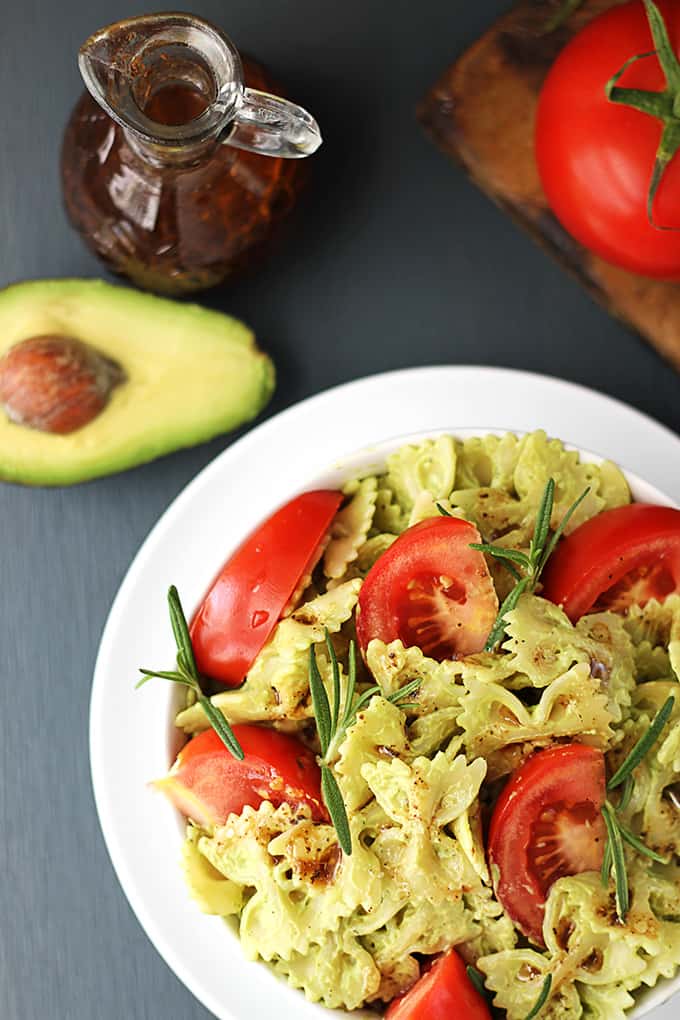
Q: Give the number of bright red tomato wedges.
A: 6